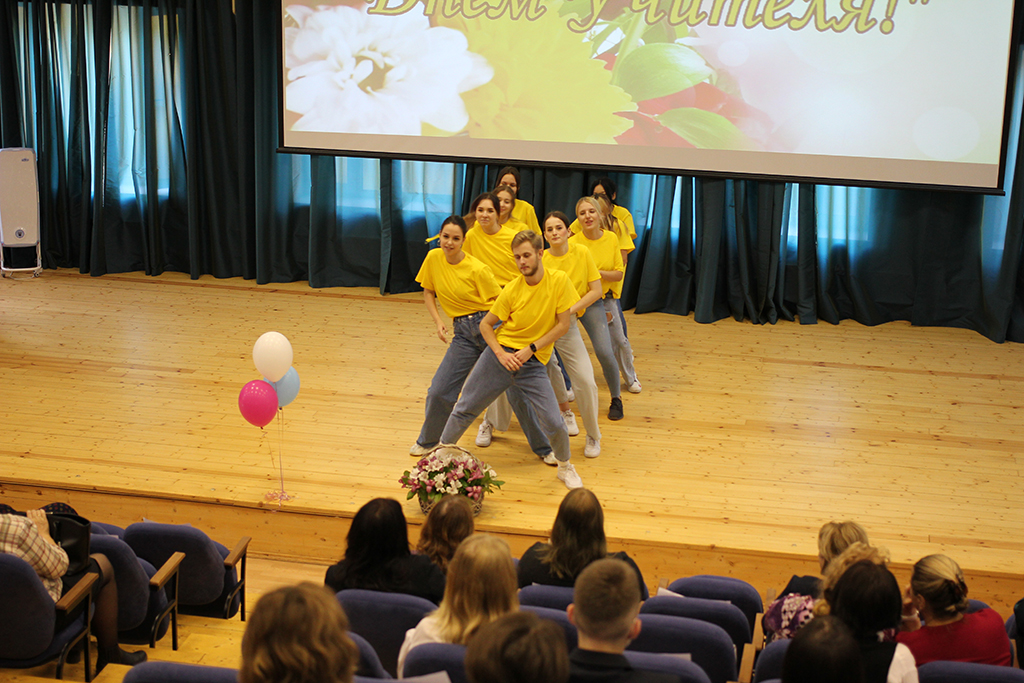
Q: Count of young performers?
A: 9